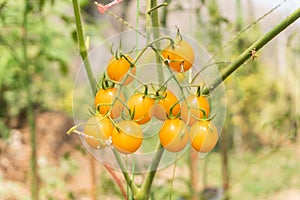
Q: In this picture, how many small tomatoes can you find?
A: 10